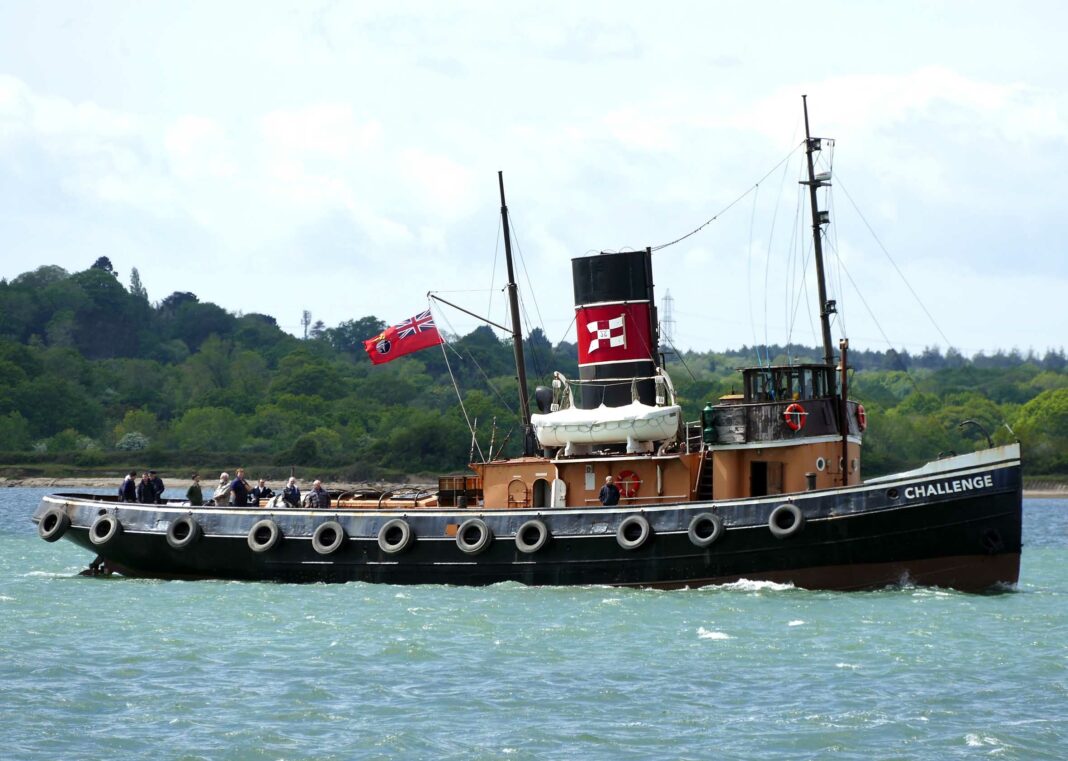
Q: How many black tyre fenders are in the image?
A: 11